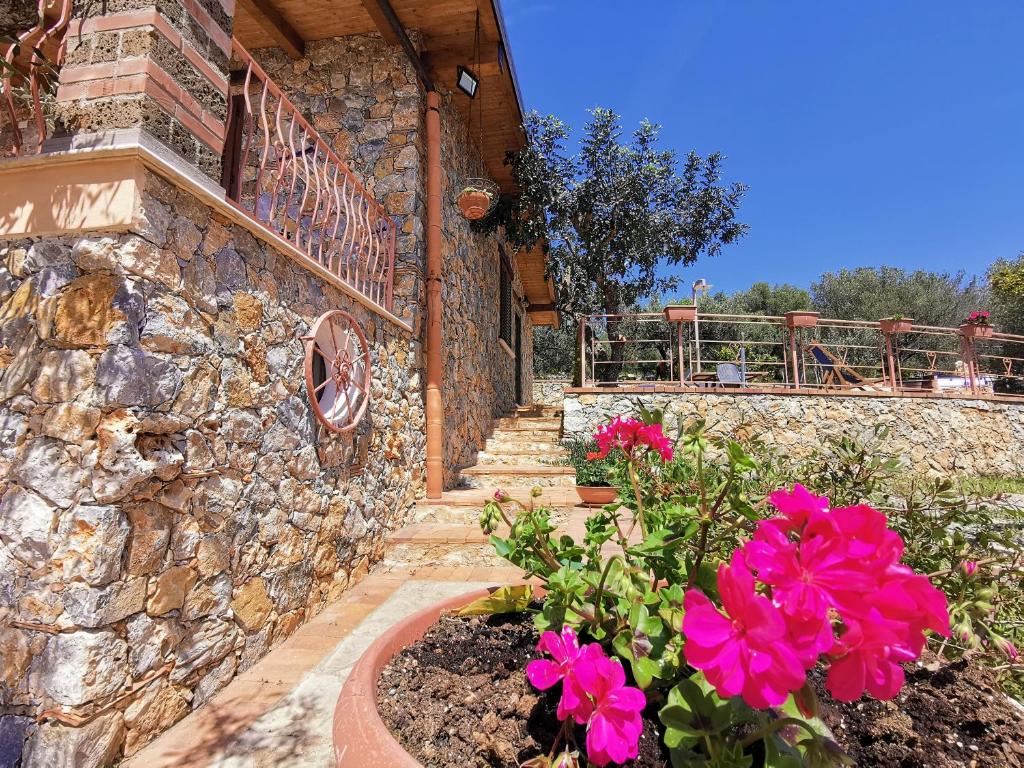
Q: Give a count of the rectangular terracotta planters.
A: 4